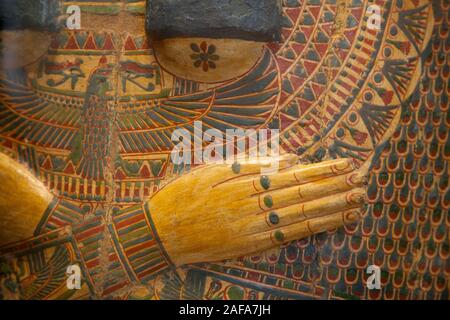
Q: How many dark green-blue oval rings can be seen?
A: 5